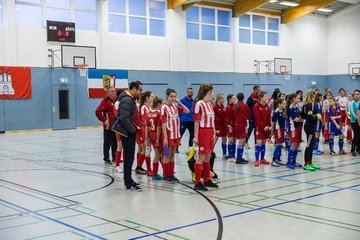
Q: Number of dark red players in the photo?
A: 4